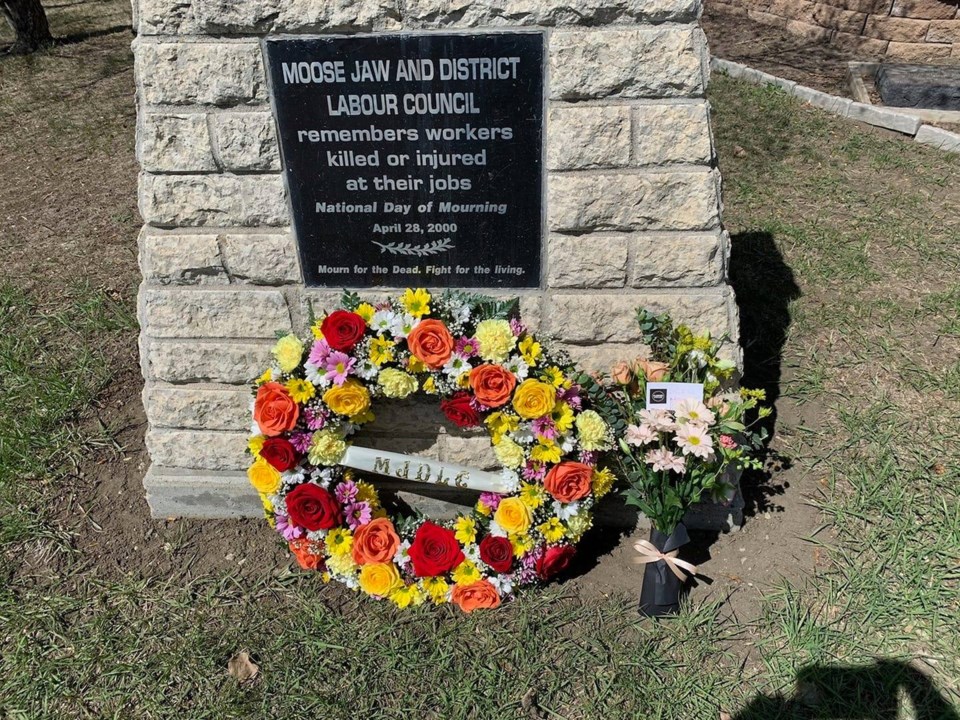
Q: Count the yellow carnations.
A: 8